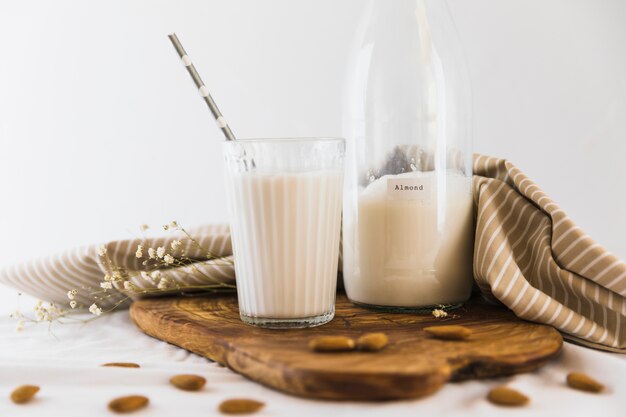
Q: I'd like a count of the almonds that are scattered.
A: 10